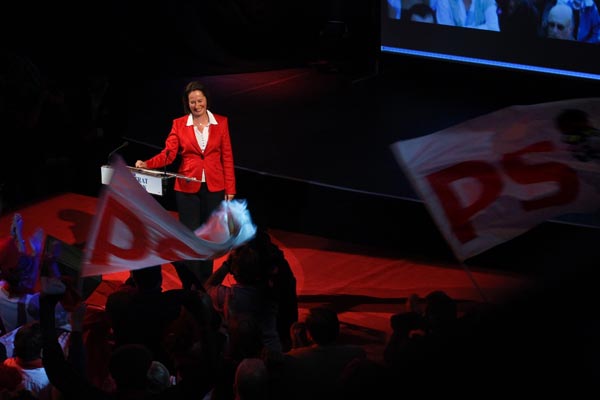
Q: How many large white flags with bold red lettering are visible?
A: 2